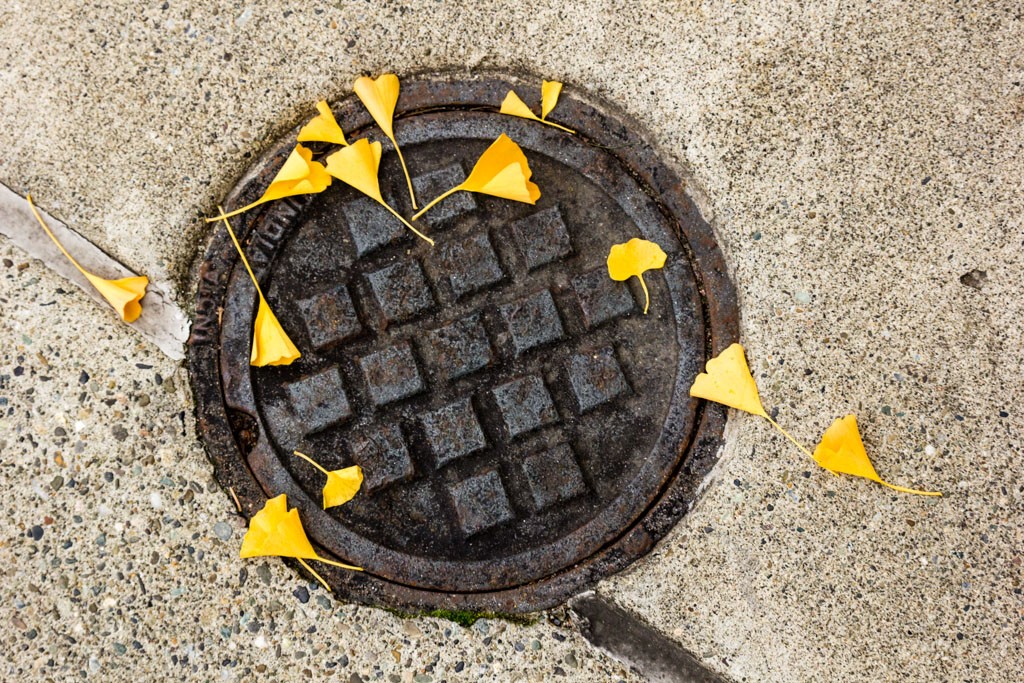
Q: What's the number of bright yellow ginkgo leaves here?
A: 13